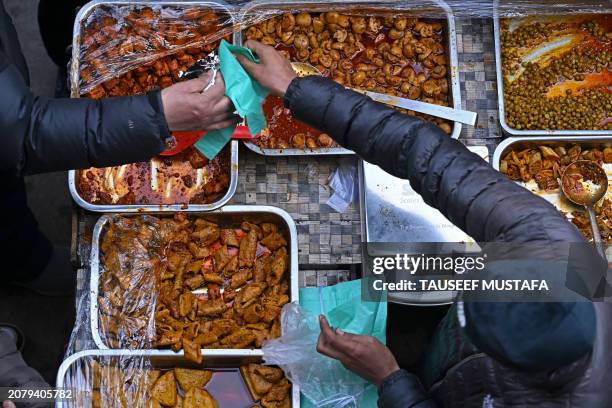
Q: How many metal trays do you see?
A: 6